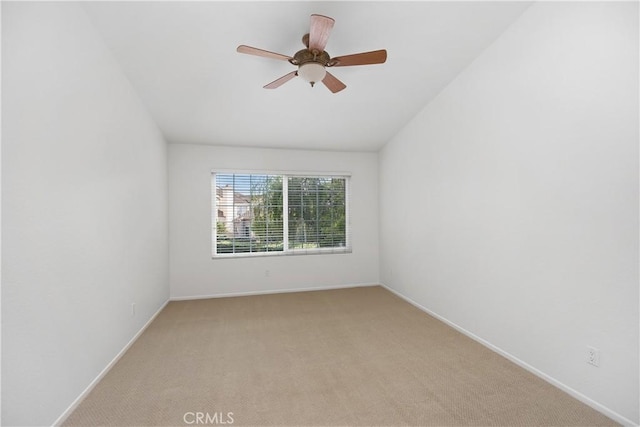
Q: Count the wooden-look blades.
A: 5